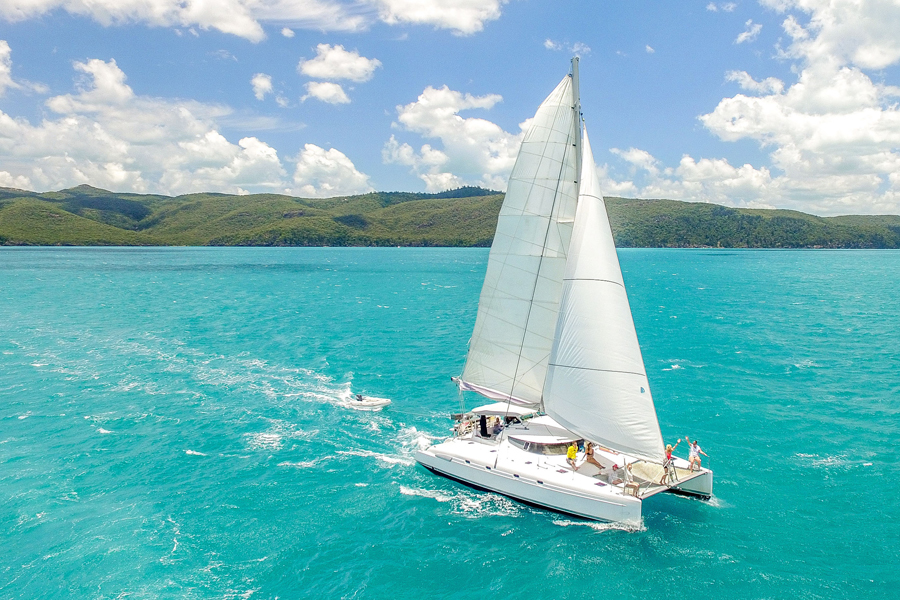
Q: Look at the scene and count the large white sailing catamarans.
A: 1